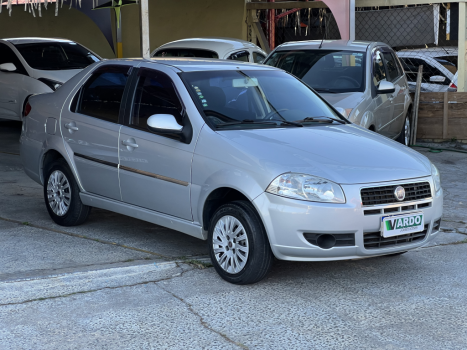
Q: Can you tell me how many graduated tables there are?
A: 0